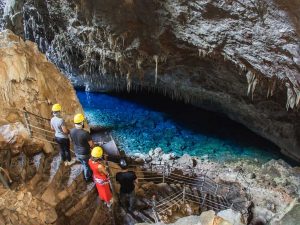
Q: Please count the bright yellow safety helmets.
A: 3